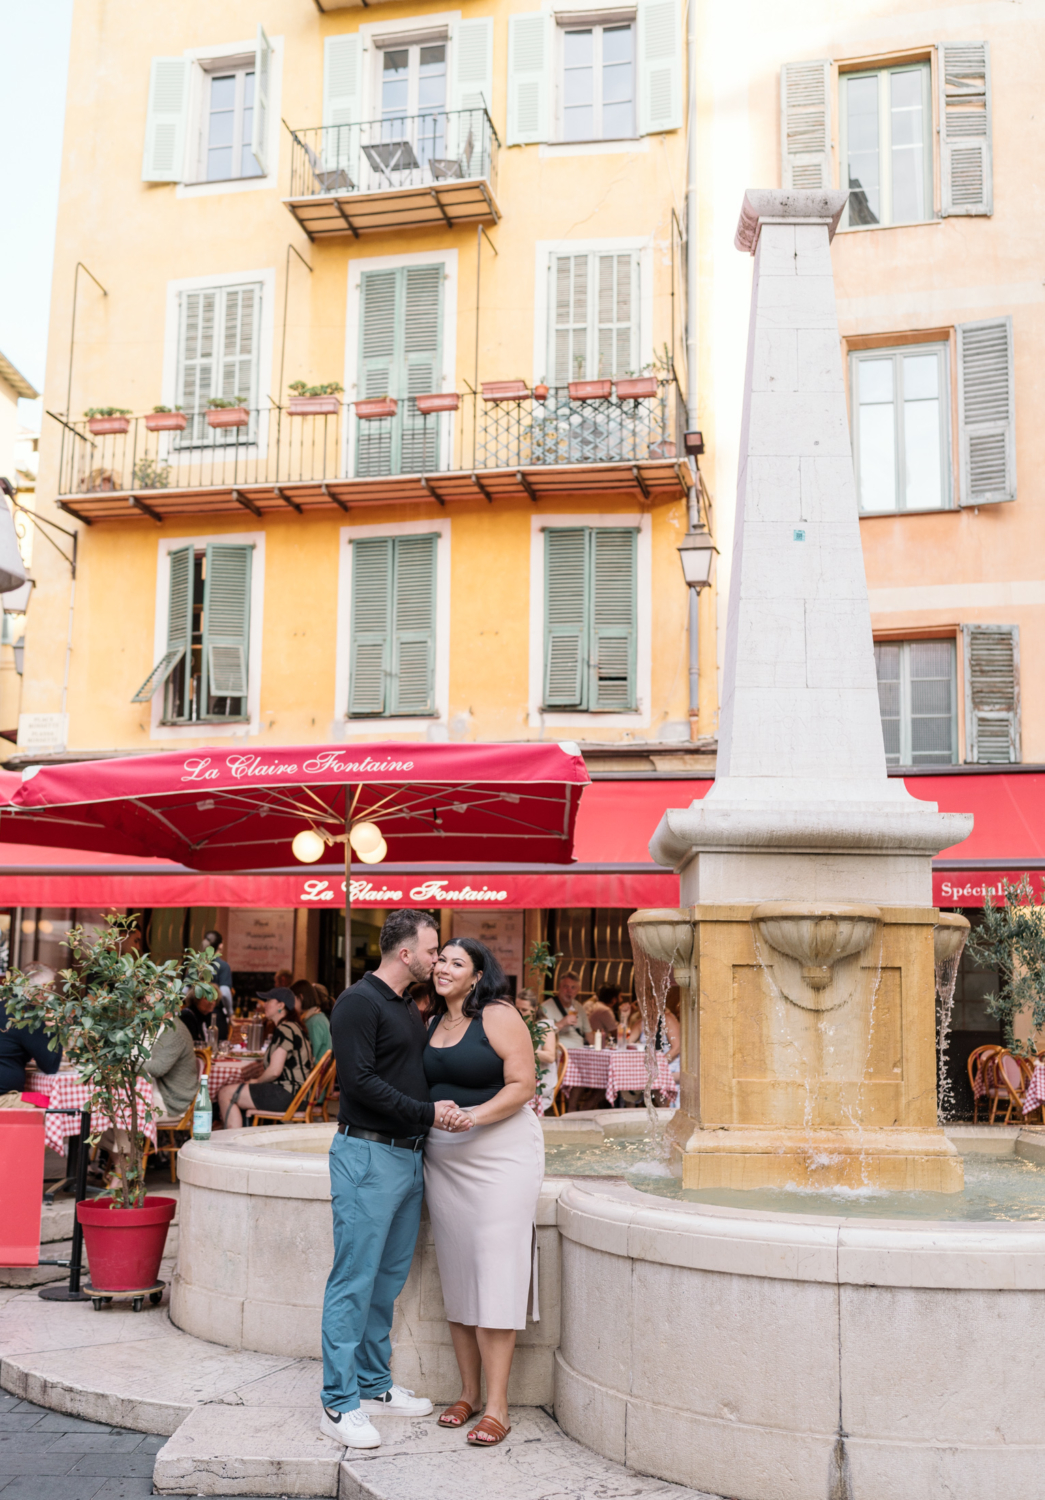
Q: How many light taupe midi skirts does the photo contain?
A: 1